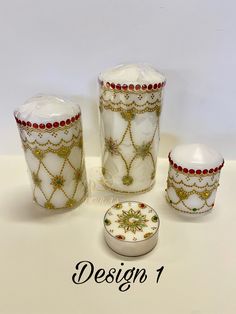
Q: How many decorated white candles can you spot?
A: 4